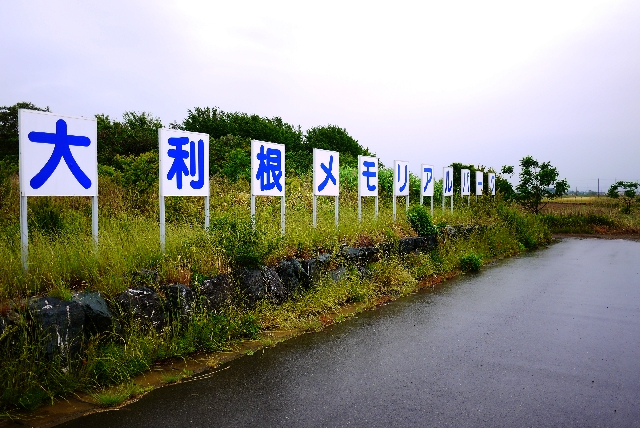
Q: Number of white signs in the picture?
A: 11